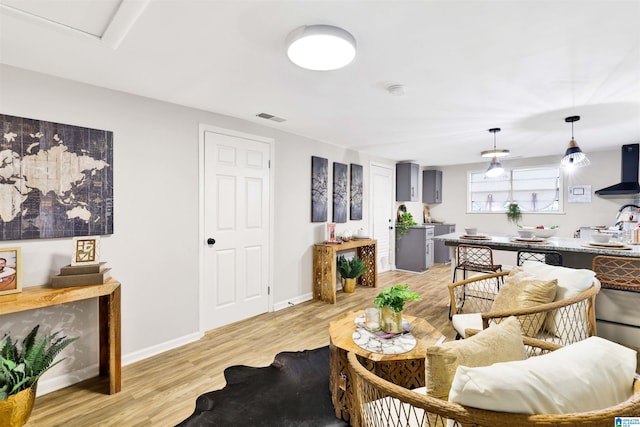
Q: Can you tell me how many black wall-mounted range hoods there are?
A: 1